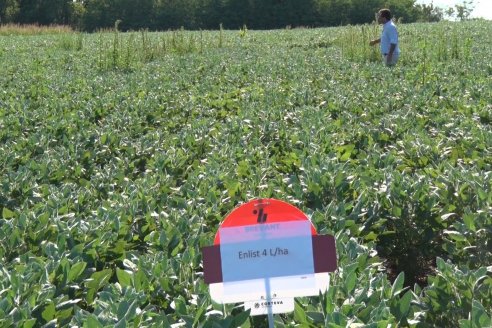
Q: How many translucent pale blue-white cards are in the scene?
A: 1